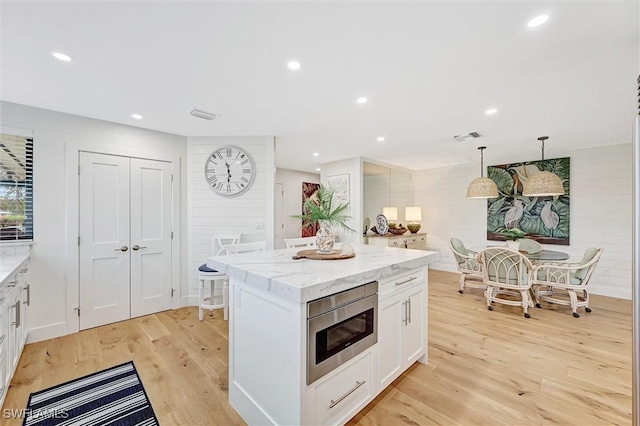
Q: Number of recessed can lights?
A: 9